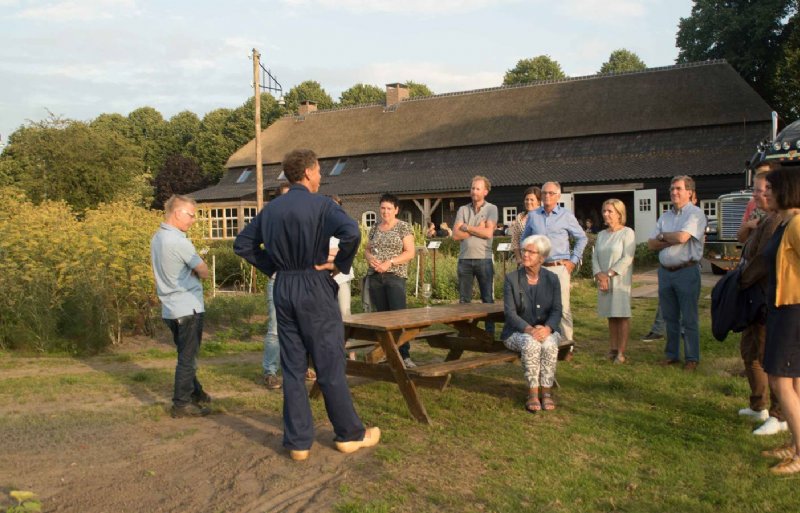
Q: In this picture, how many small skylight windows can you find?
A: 3